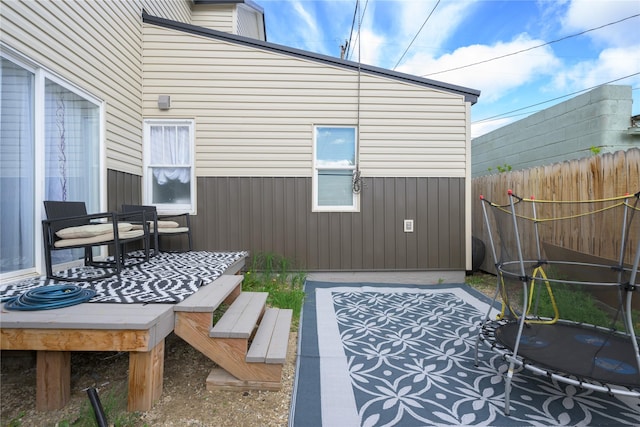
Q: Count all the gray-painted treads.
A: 3